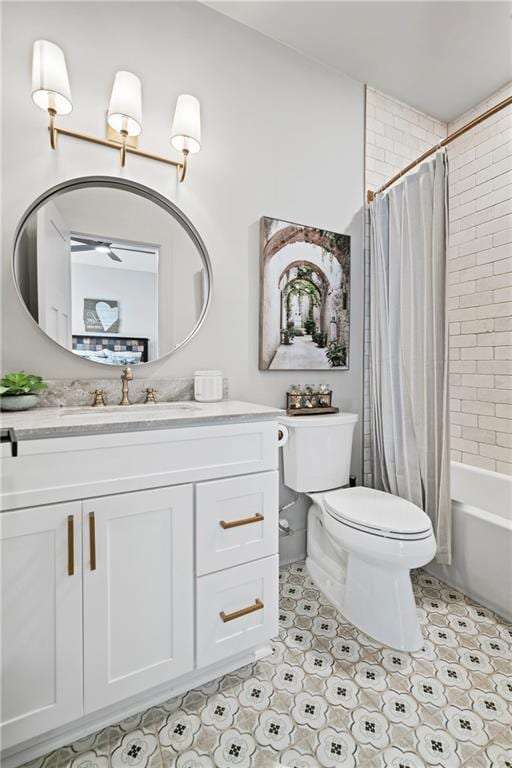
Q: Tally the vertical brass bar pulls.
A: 2